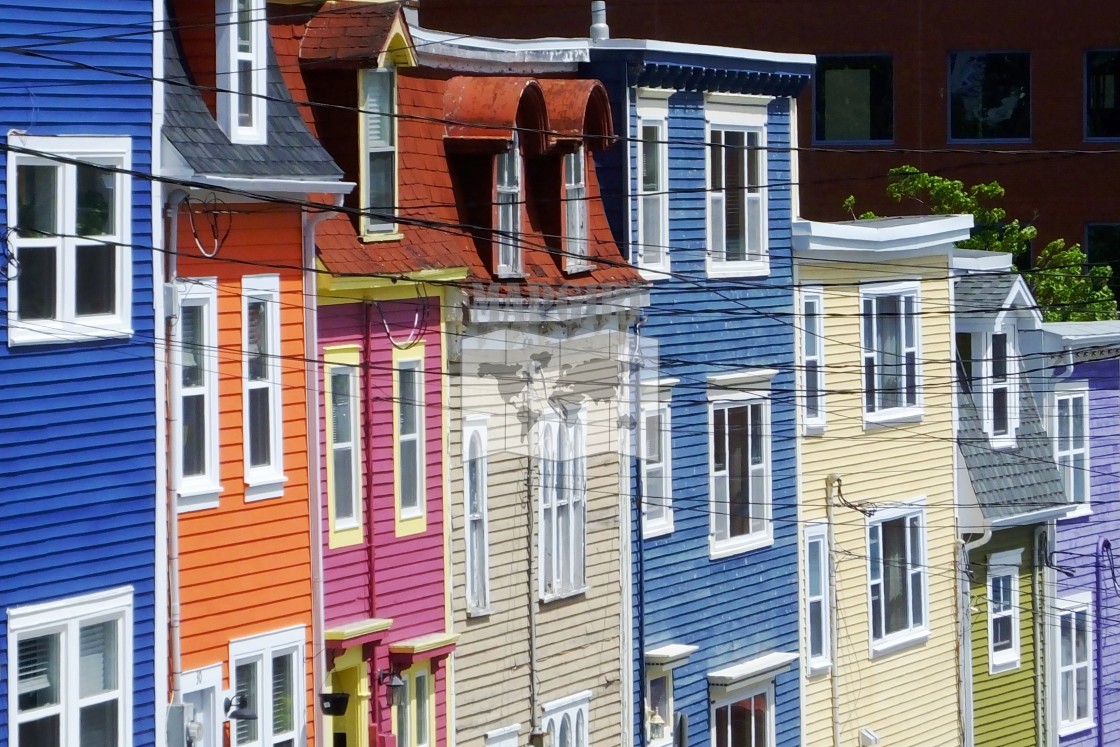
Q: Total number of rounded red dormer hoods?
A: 2